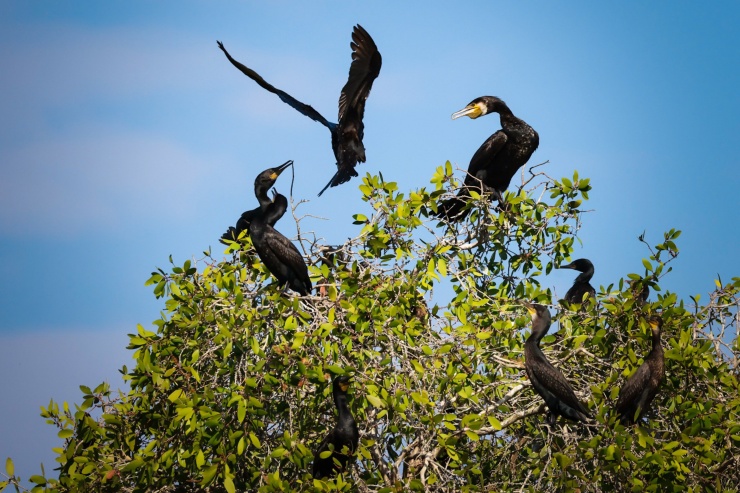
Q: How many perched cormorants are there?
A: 7